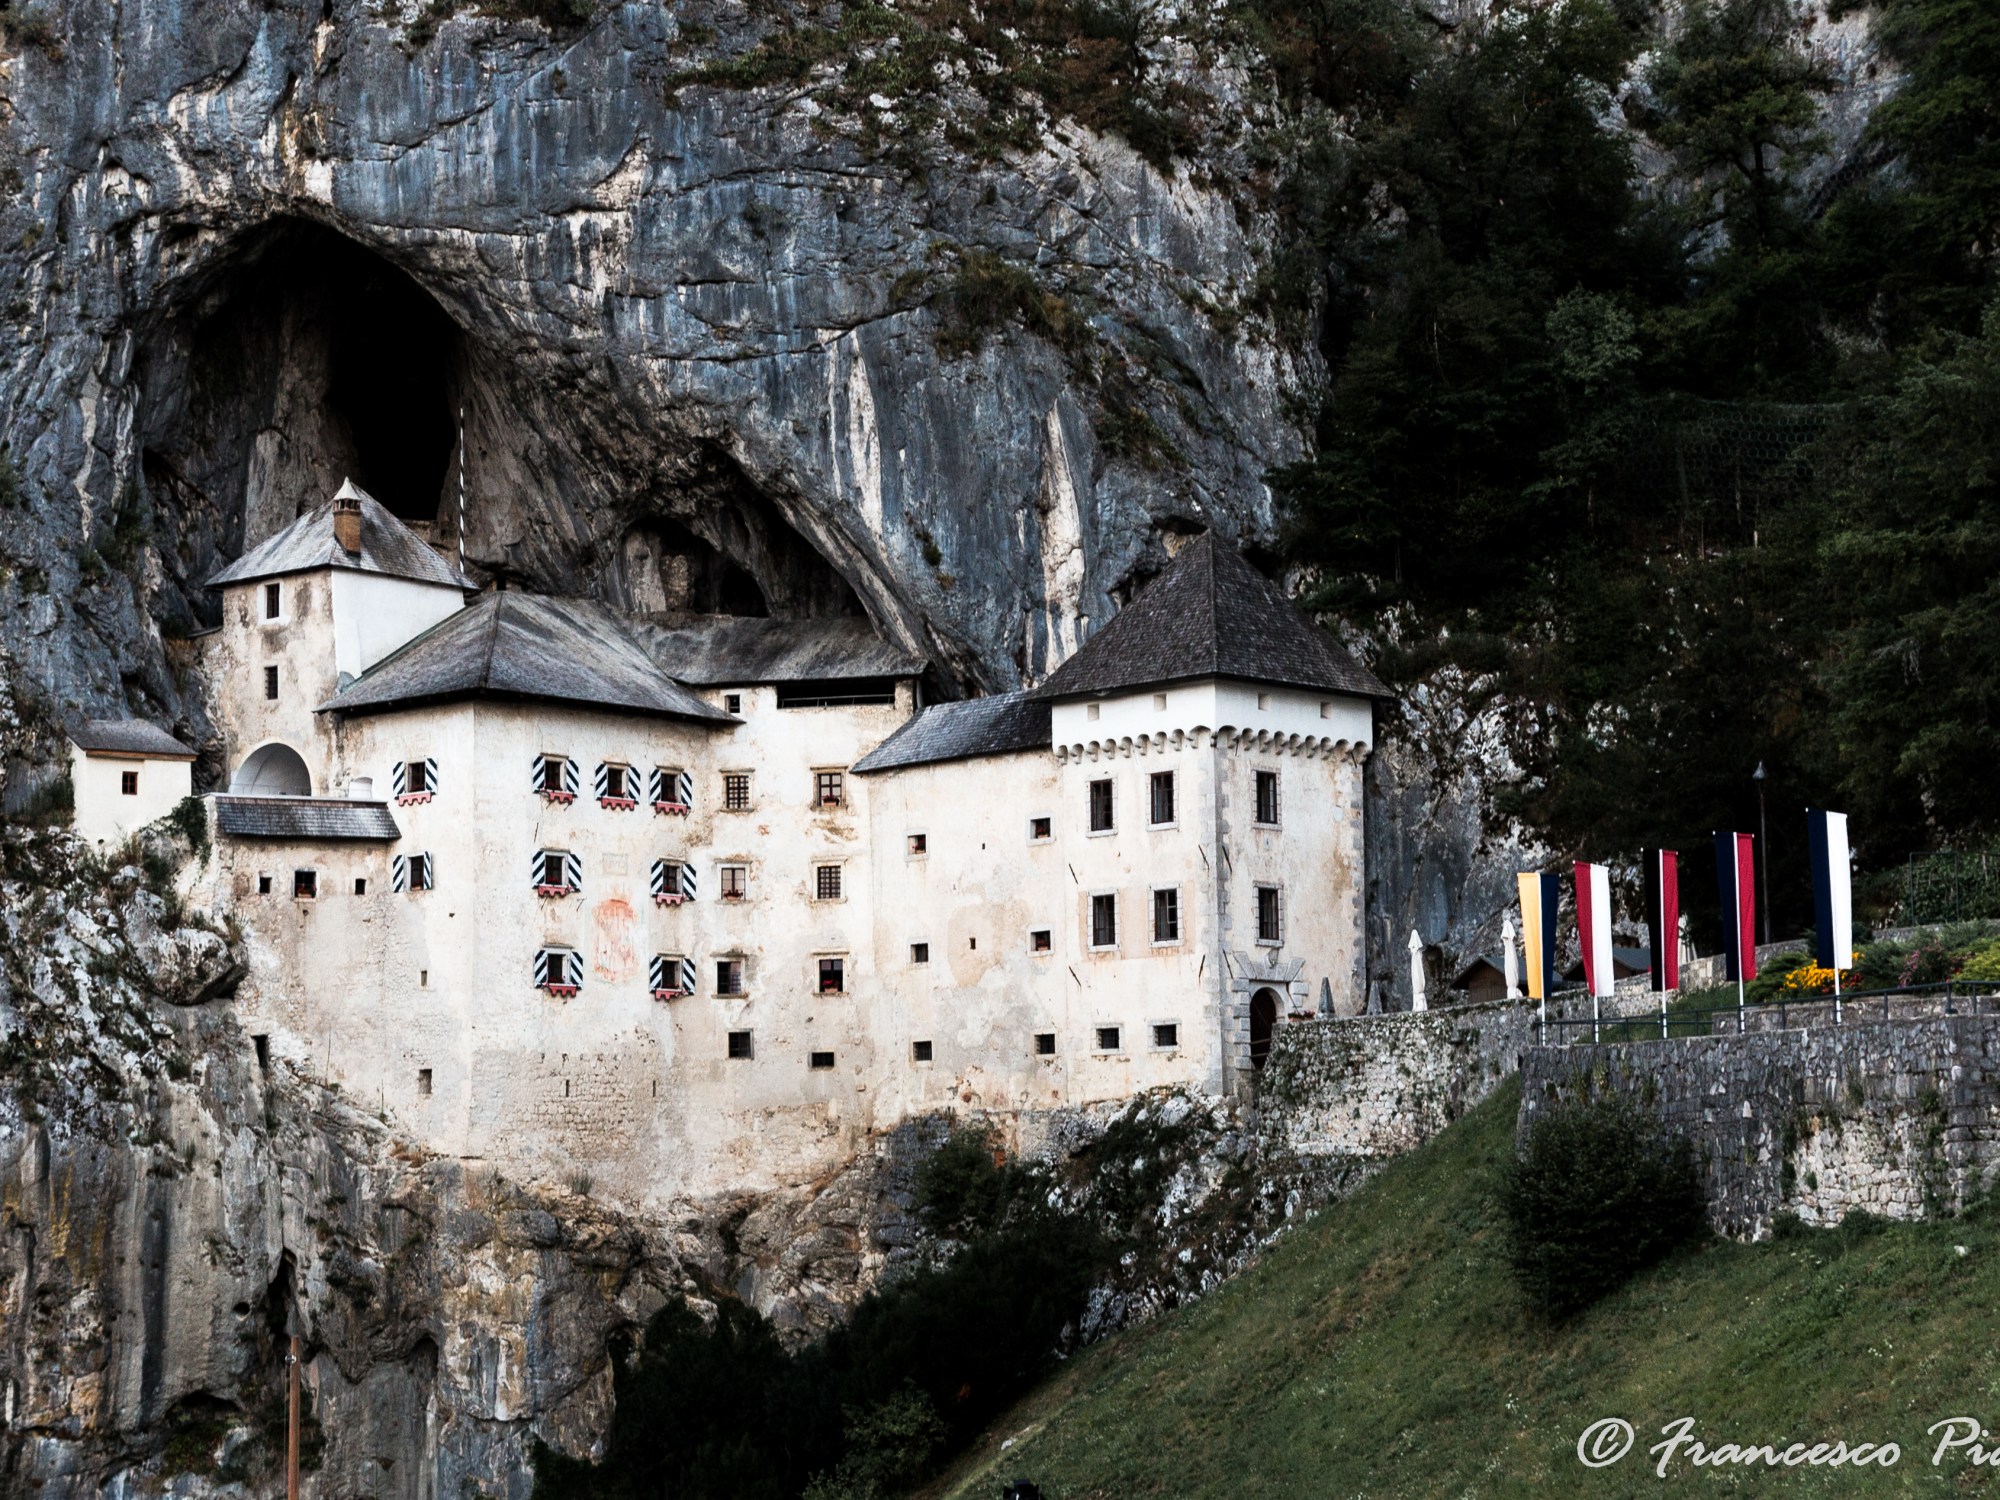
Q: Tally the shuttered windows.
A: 9